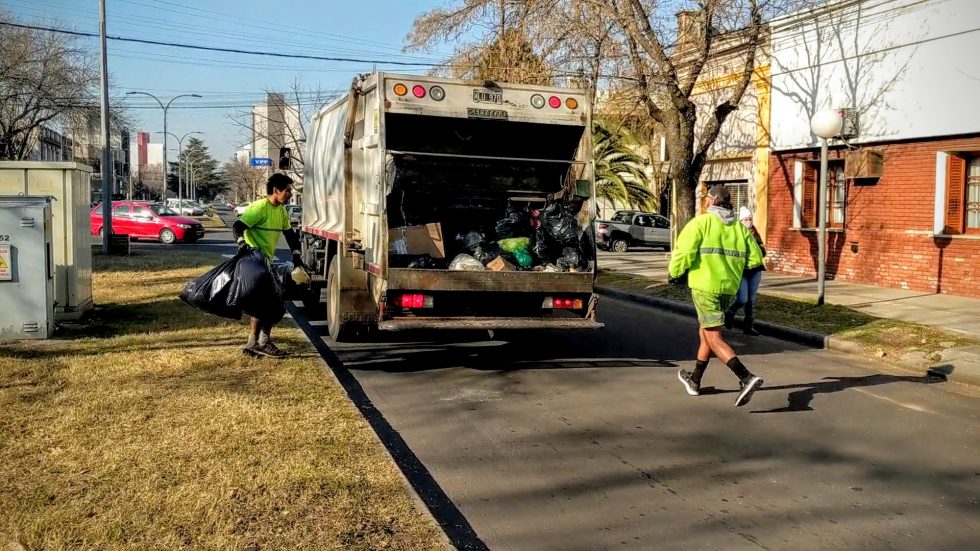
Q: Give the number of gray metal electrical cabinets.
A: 2